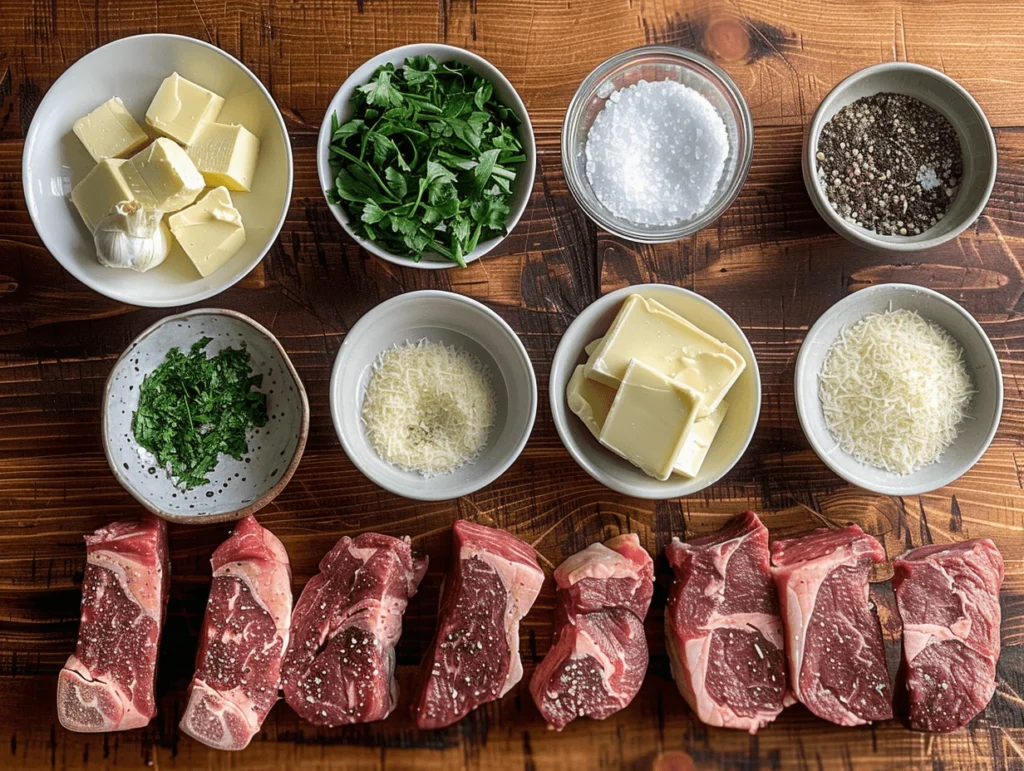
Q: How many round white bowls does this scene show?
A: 5